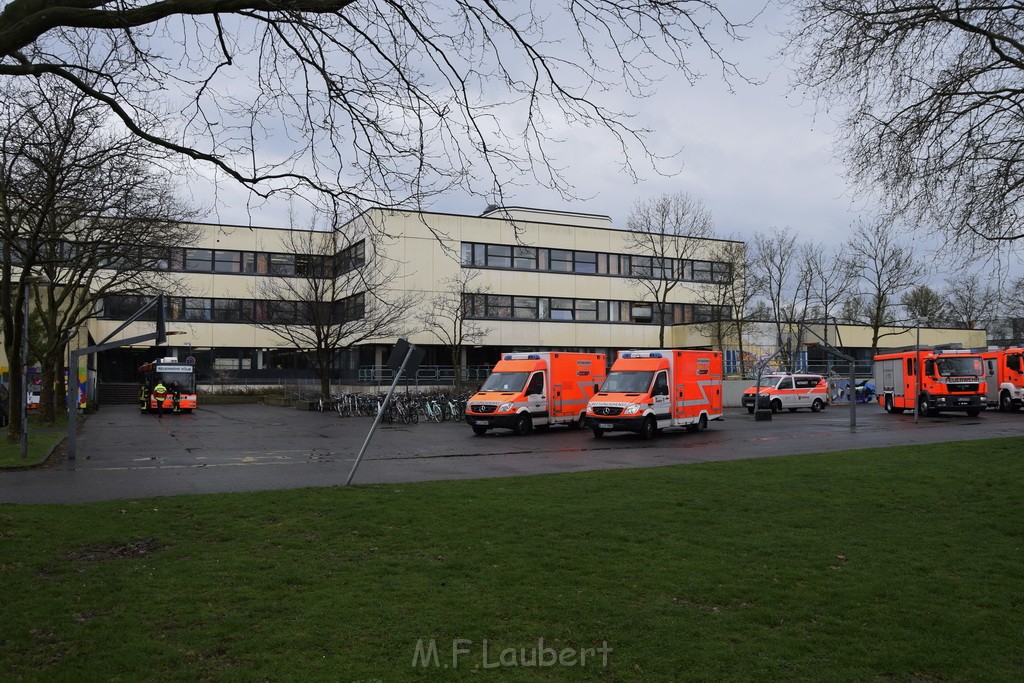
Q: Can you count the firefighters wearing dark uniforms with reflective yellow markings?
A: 2